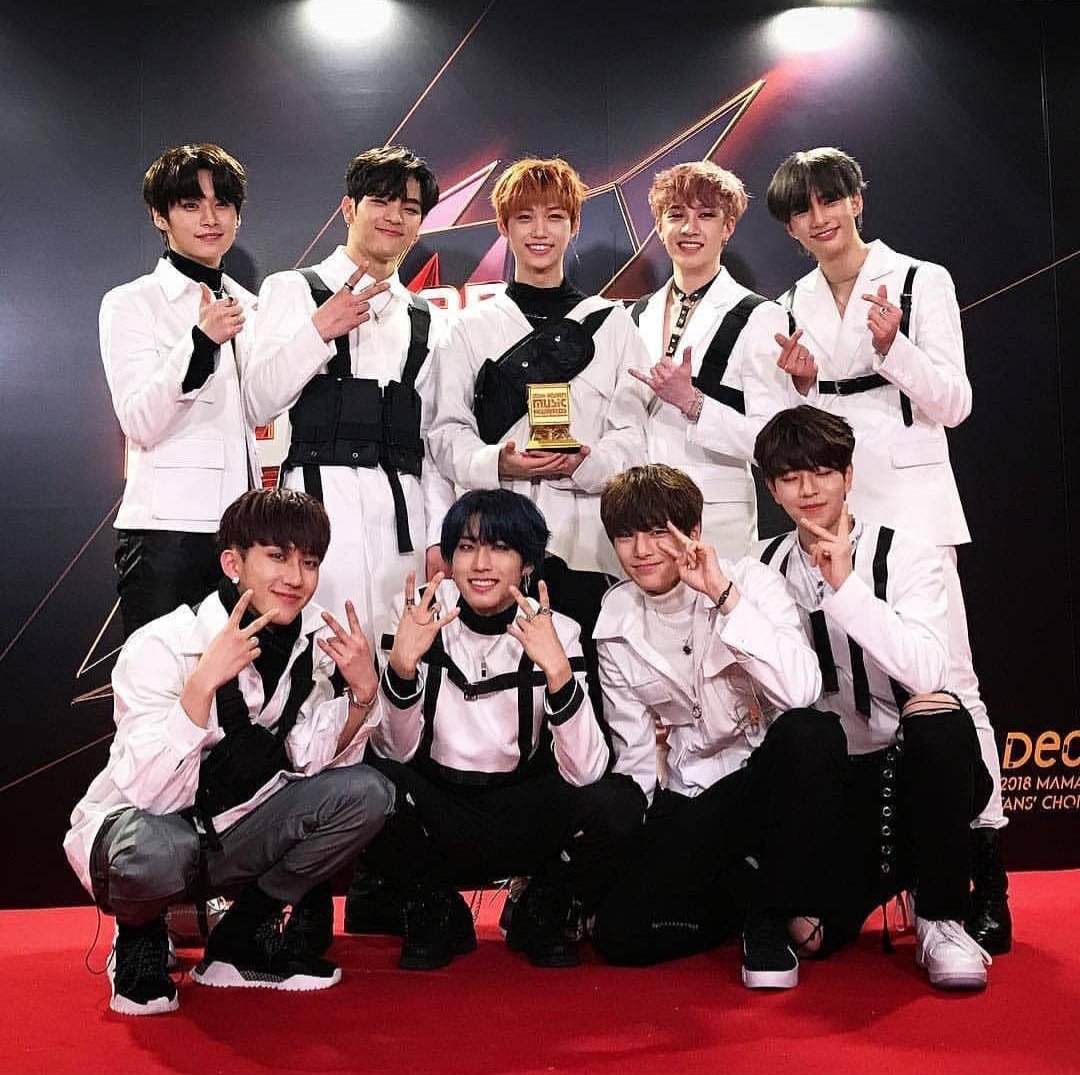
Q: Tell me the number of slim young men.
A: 9